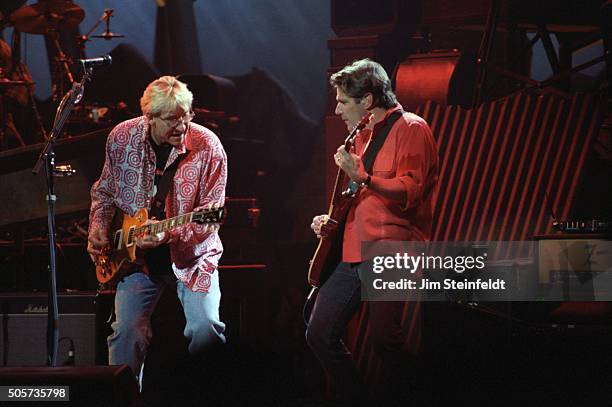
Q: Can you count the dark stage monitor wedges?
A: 1